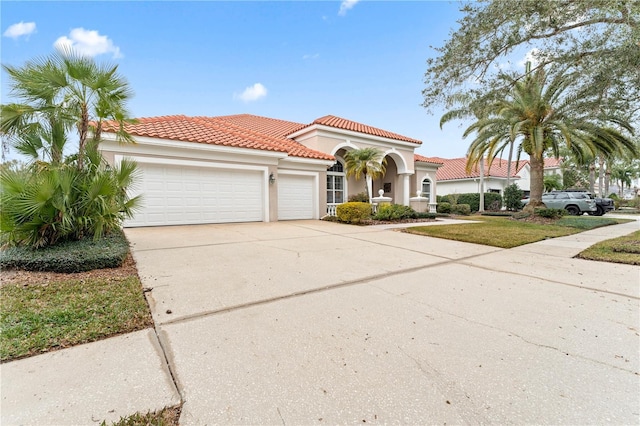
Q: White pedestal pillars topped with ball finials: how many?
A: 2